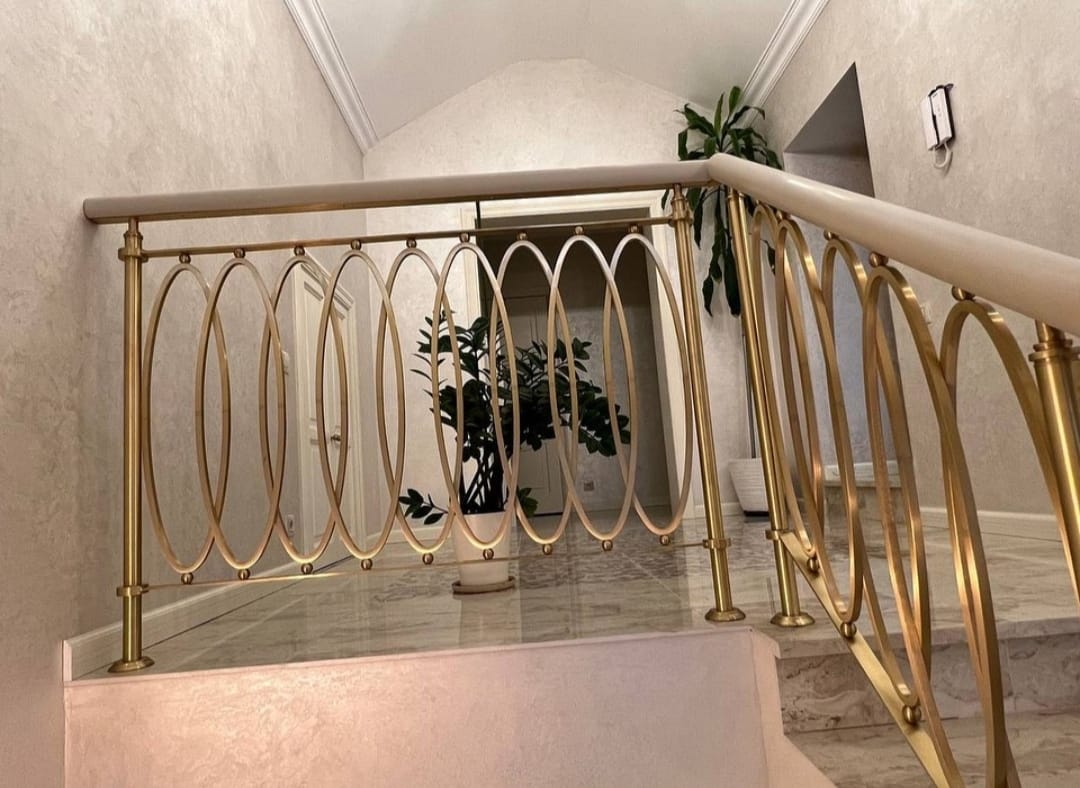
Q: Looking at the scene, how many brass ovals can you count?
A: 14